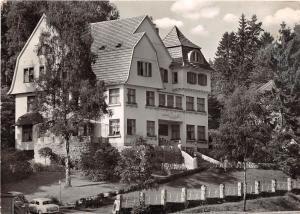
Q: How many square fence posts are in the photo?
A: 10